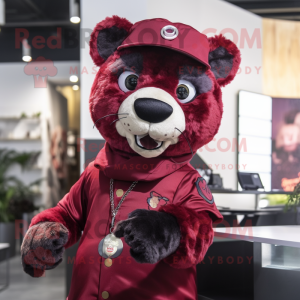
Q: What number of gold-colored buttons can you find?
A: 3